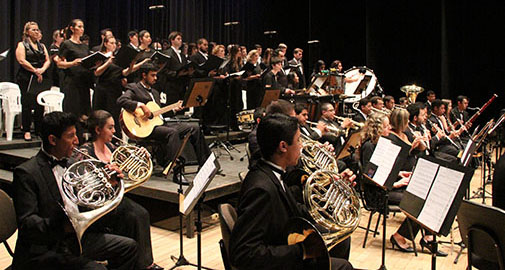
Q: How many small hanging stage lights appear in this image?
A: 4